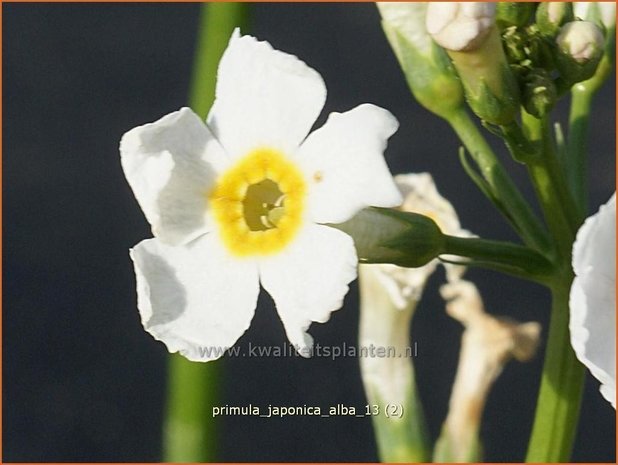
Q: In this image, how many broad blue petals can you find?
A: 0